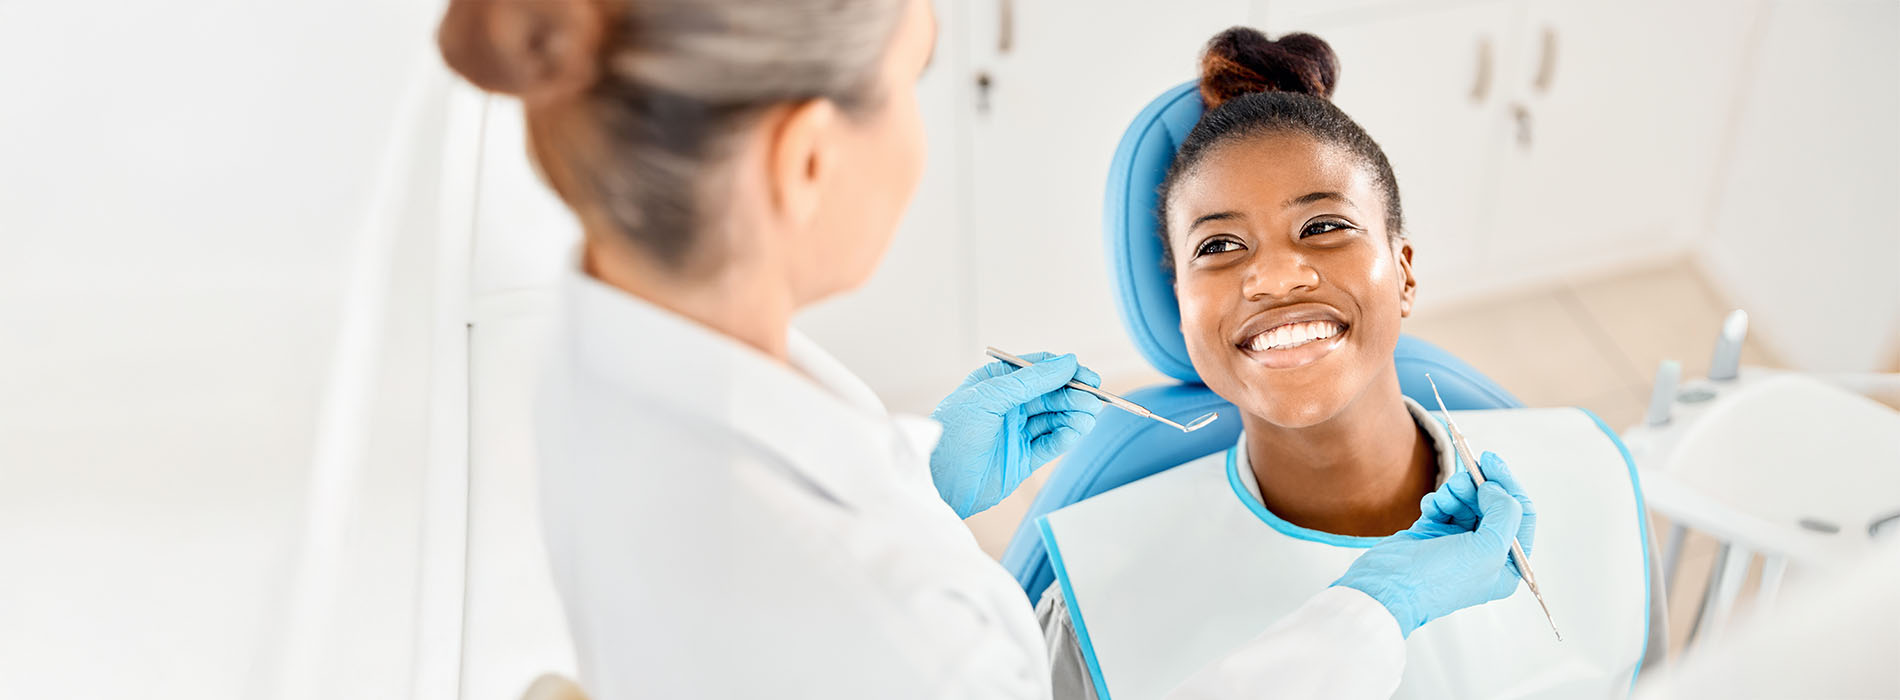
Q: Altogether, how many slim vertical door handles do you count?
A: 3